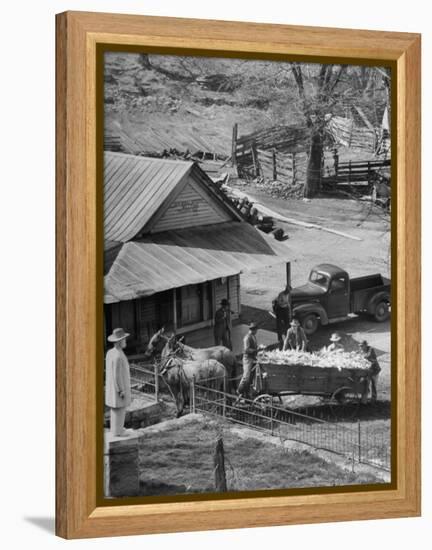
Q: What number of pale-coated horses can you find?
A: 2